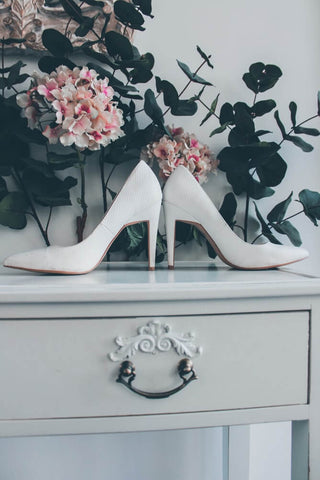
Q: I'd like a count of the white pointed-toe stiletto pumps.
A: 2